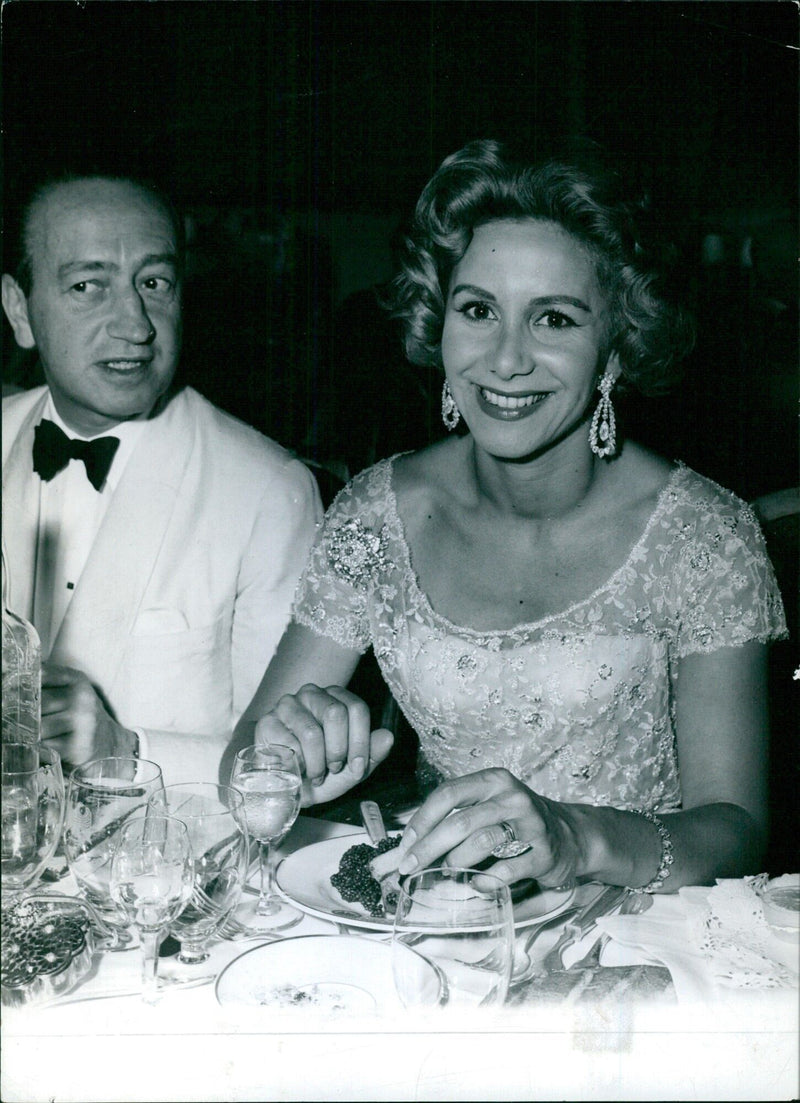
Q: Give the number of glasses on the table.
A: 6